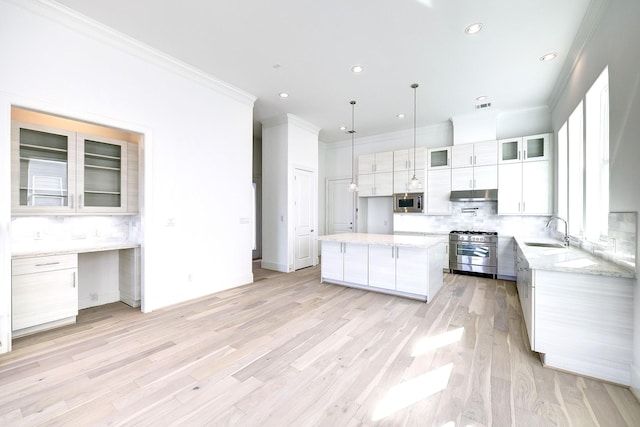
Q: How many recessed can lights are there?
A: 7